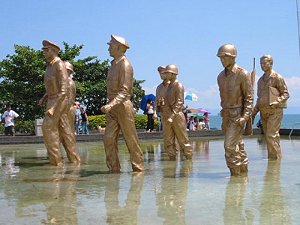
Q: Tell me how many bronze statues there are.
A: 7